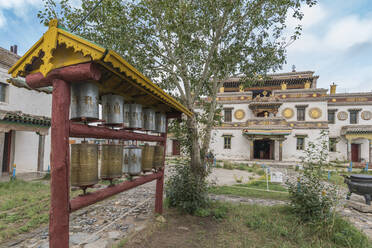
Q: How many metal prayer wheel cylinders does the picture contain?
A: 10